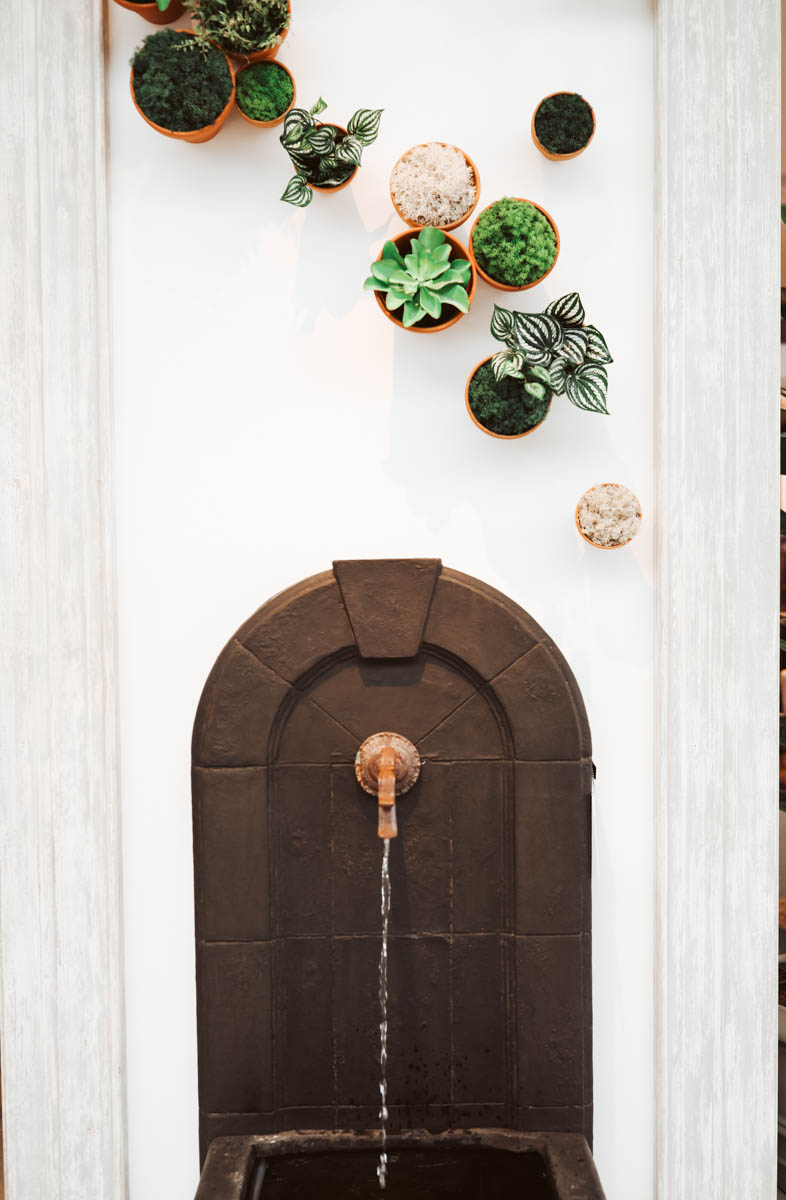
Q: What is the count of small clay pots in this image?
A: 11